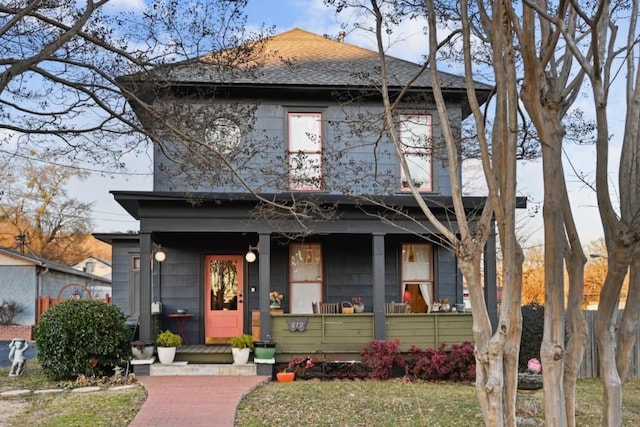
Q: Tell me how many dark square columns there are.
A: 4